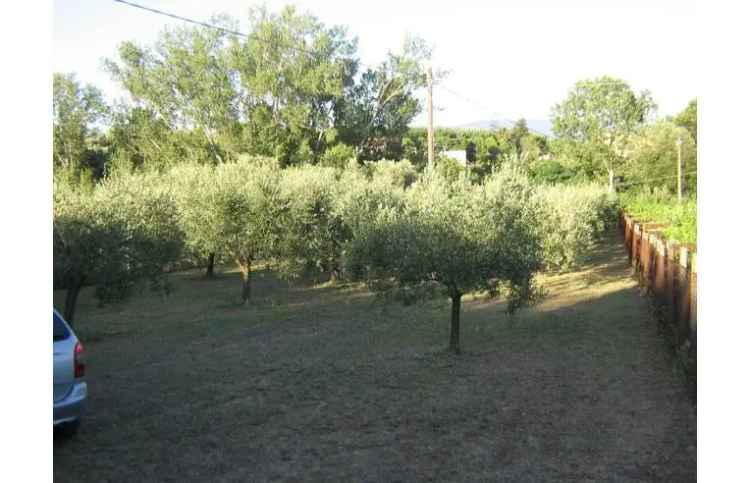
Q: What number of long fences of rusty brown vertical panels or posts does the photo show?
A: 1